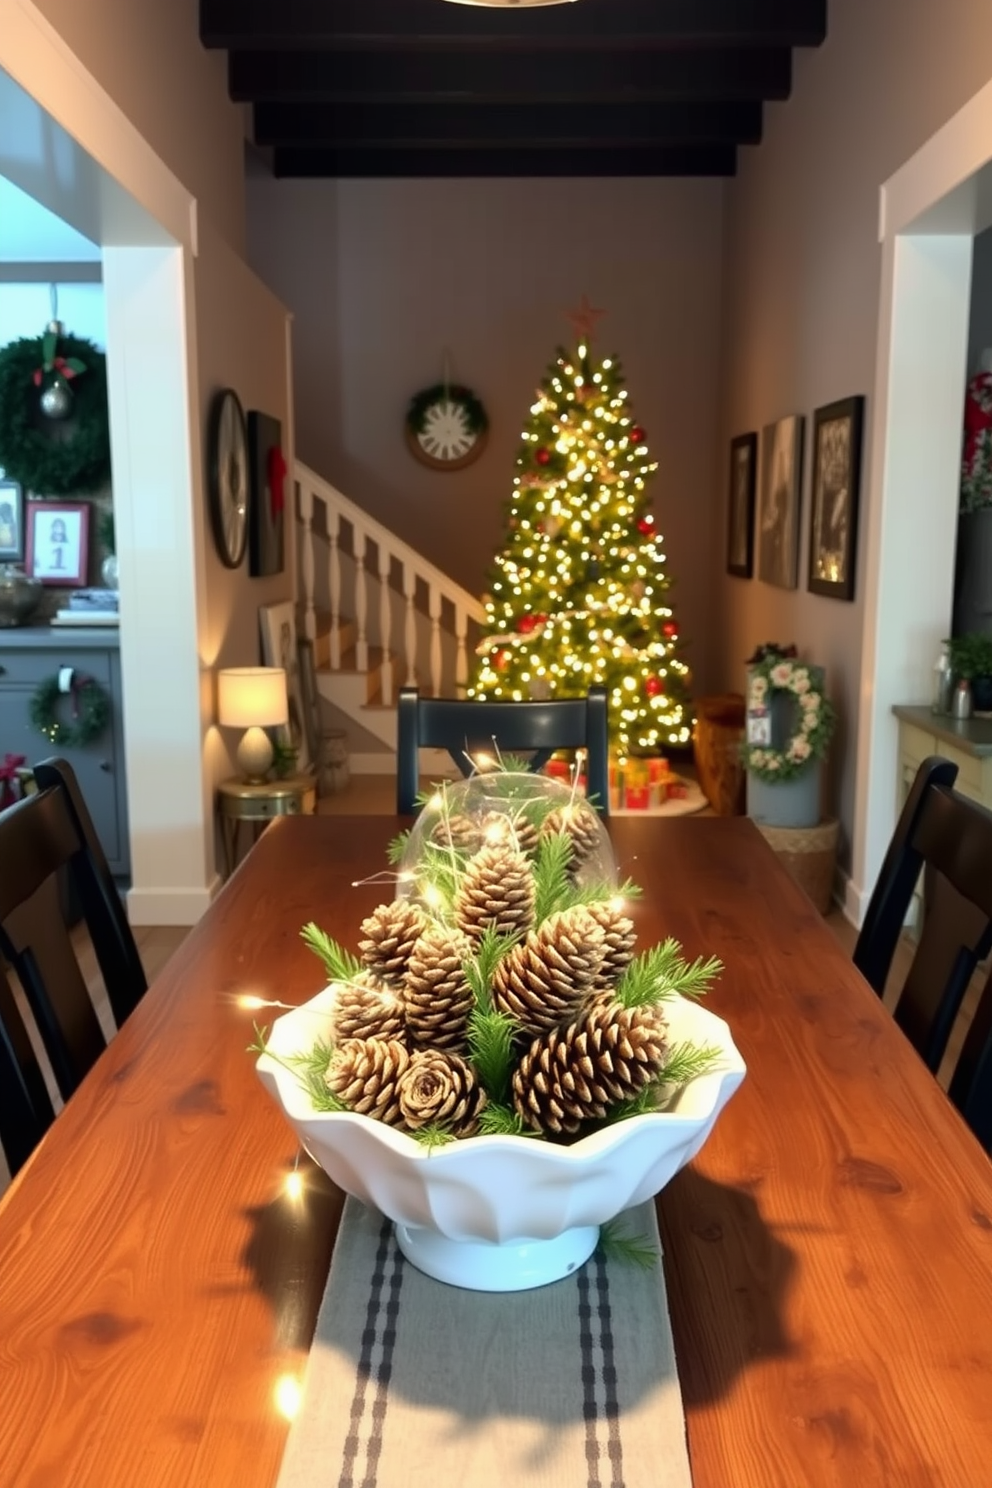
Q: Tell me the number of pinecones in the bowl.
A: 12